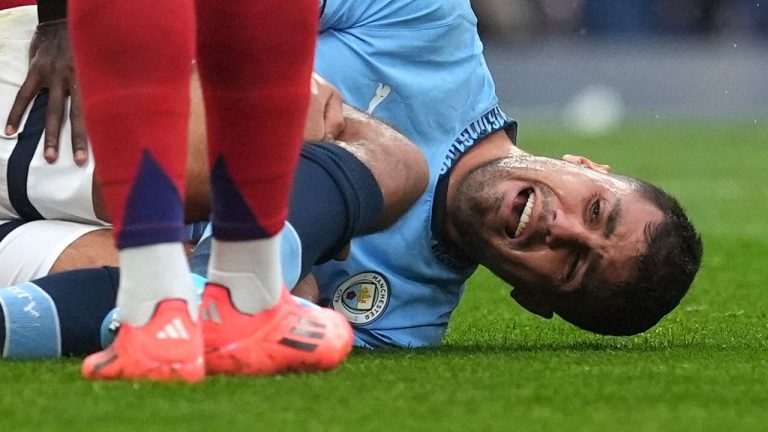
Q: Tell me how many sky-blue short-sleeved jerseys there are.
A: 1